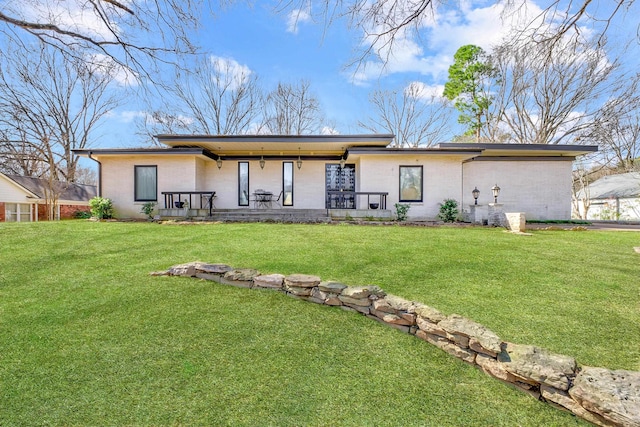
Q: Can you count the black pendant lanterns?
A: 4